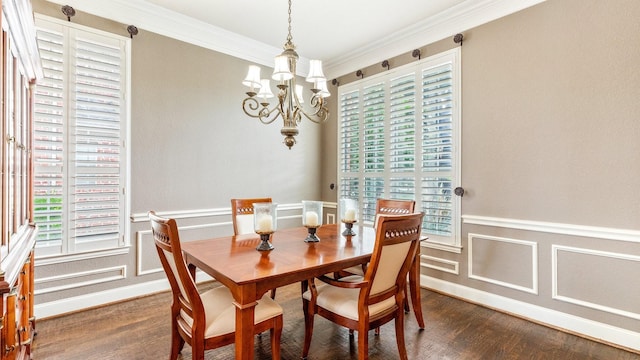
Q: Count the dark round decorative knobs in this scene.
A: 9